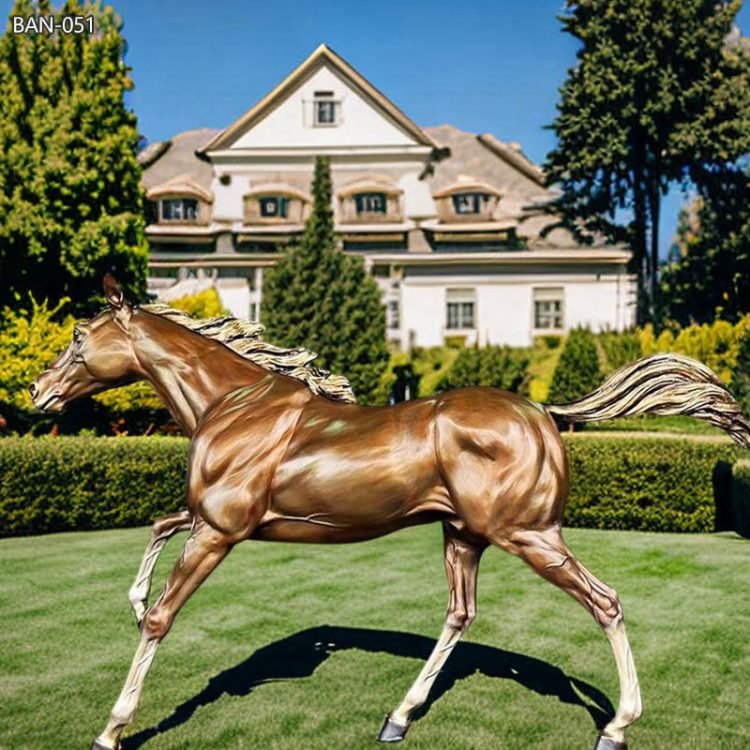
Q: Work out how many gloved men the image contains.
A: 0